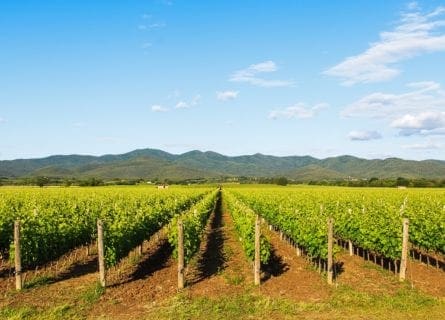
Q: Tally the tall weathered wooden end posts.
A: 6